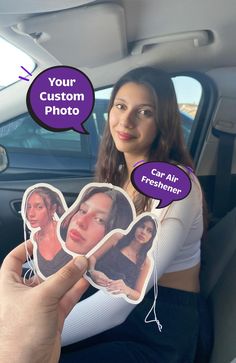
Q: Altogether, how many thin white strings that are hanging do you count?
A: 2